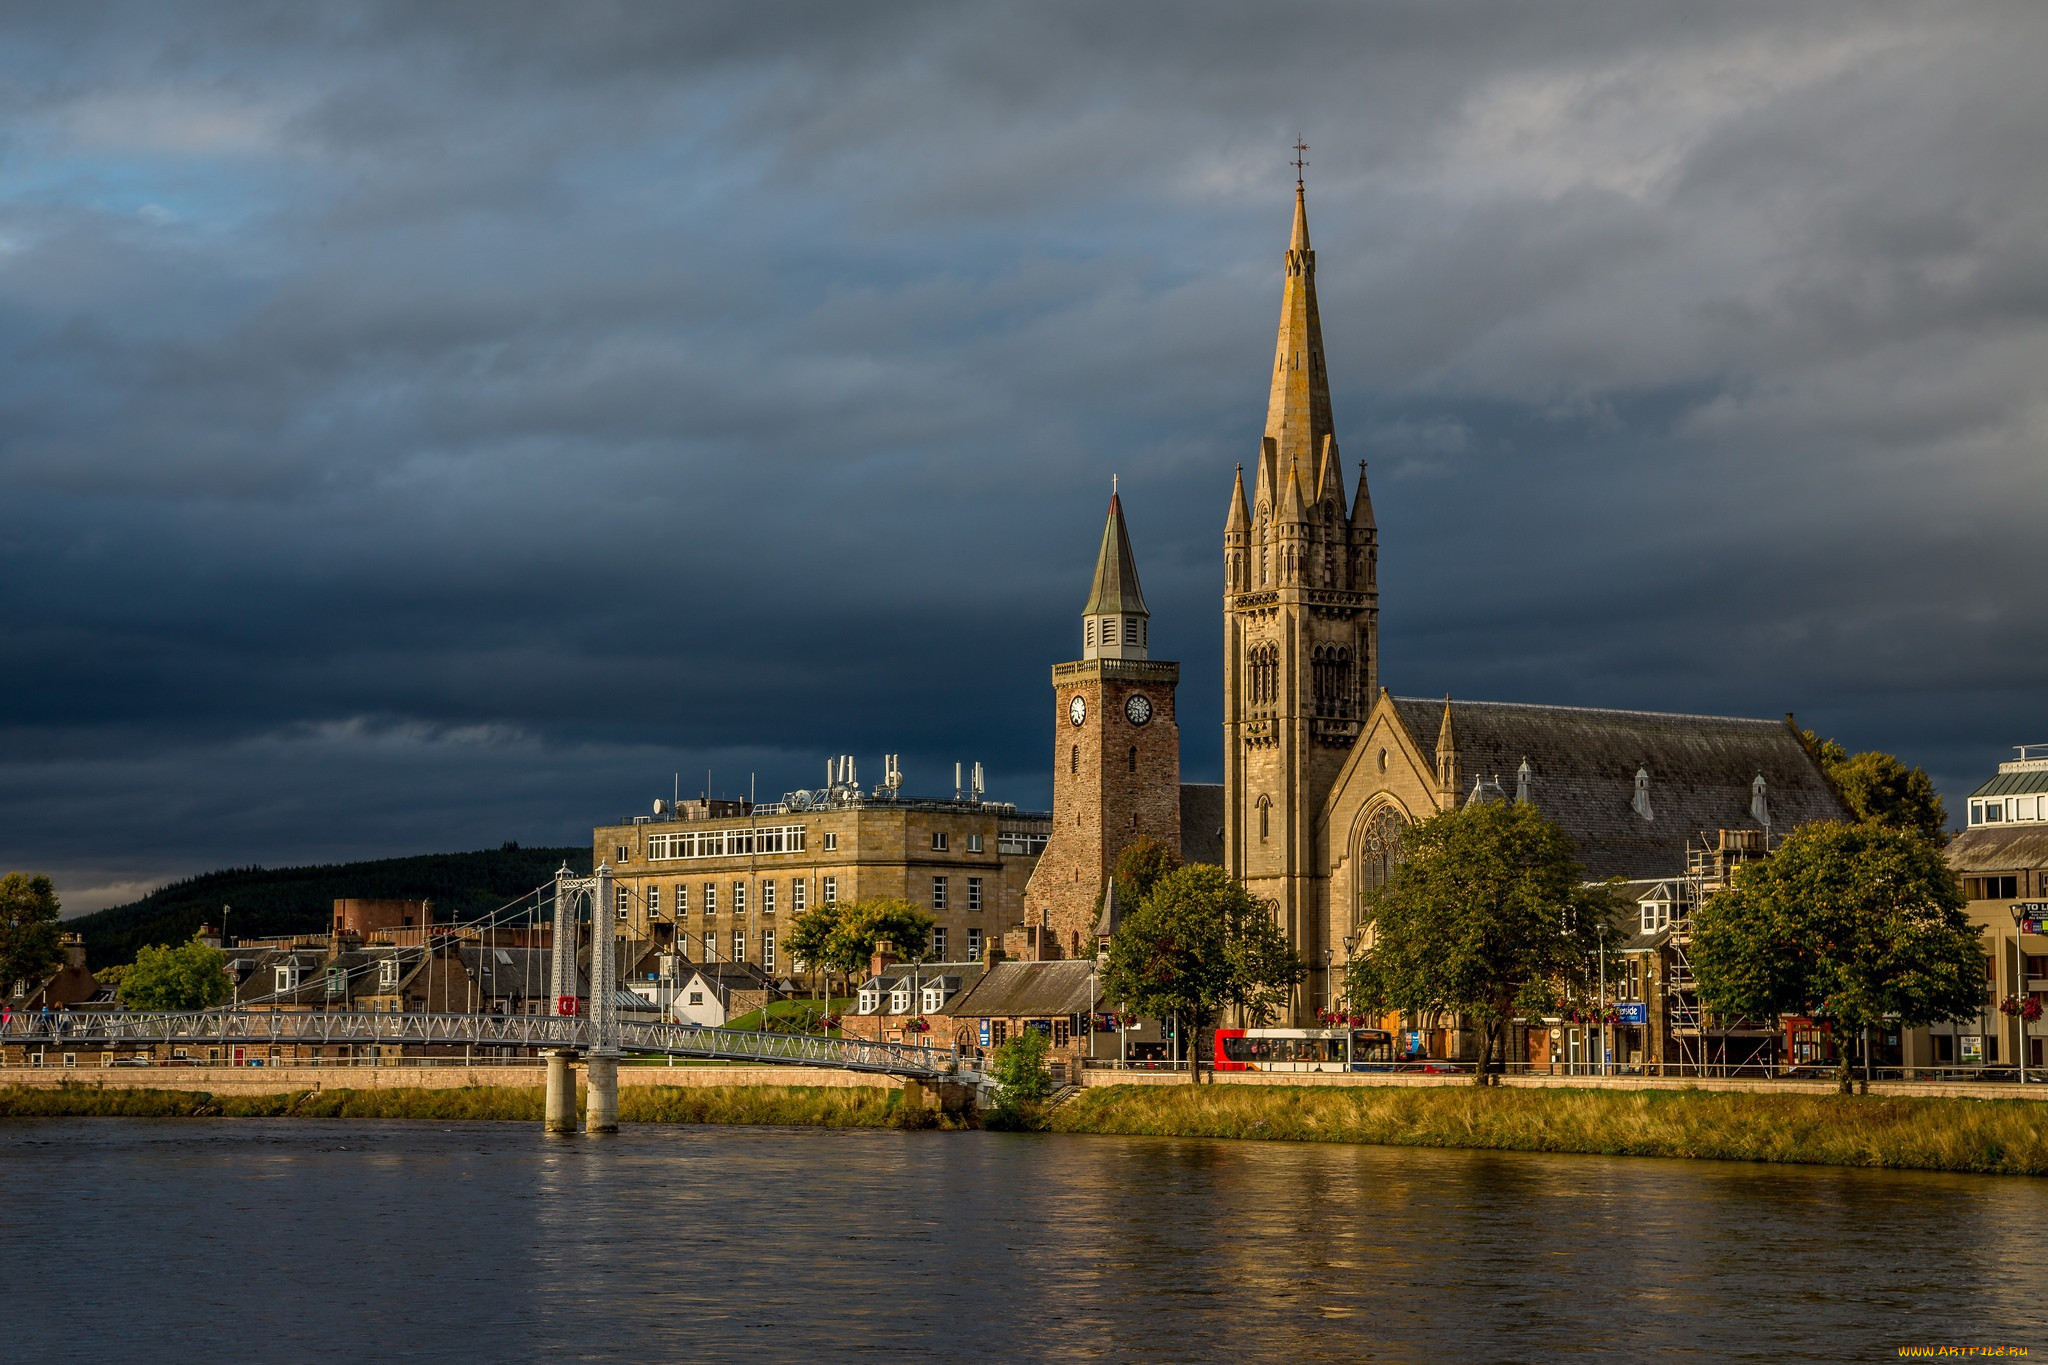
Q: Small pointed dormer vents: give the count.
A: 3